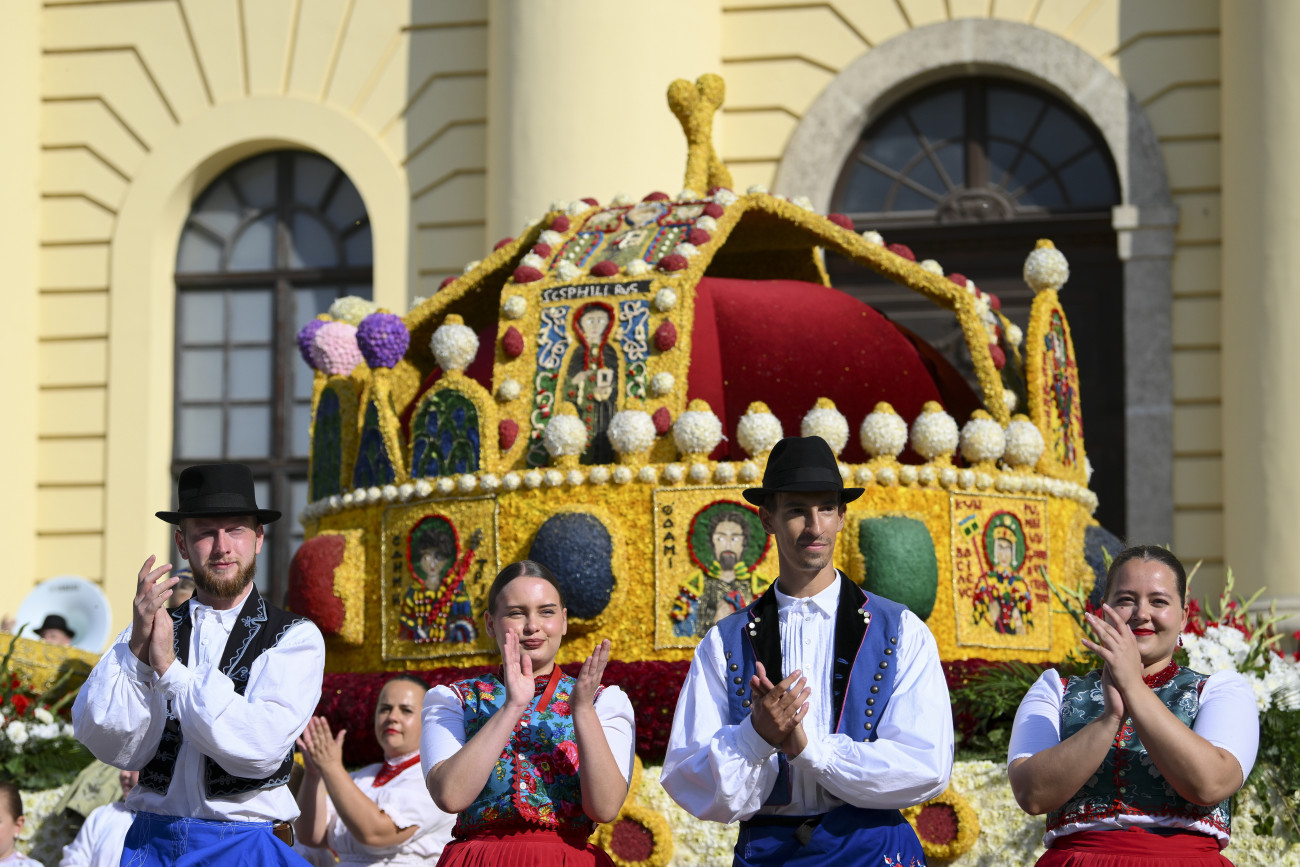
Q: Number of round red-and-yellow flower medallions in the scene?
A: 2